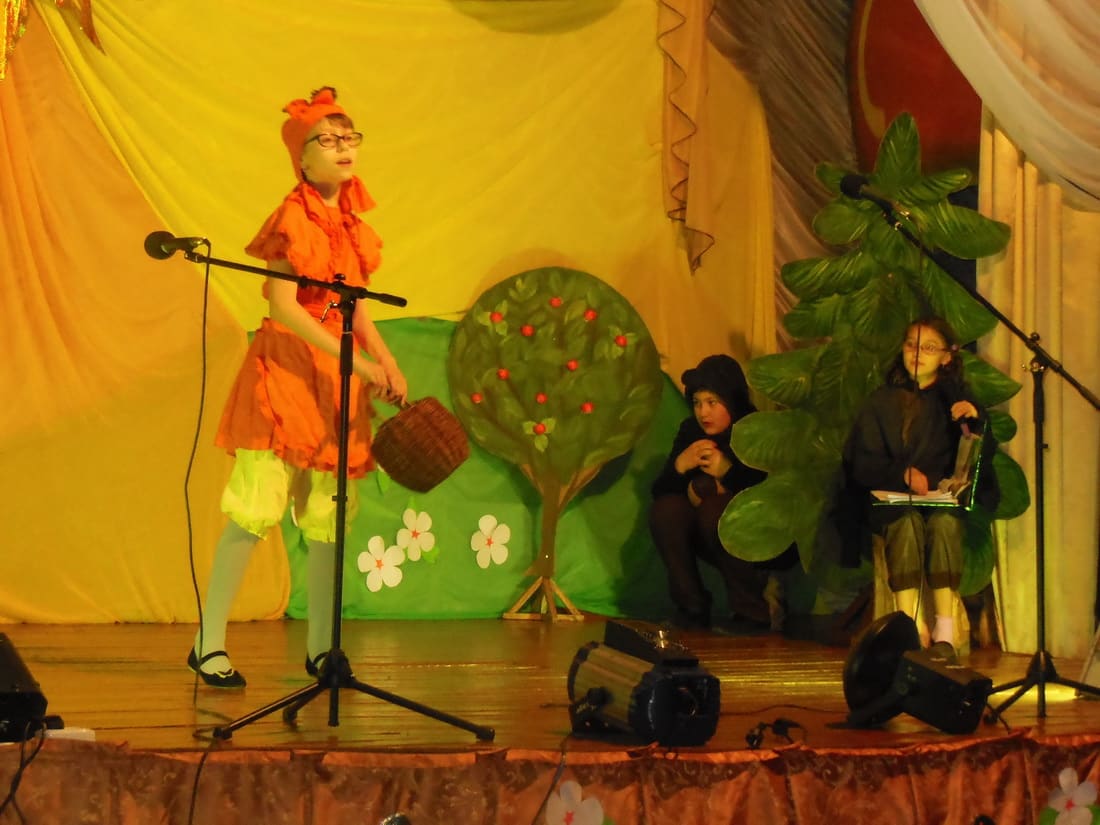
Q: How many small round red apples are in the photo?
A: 11